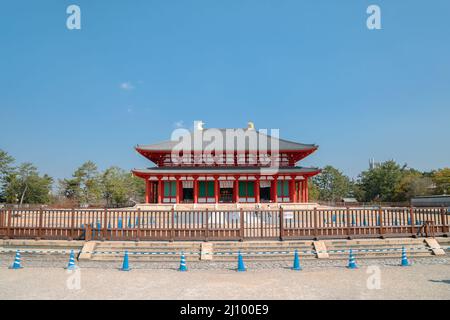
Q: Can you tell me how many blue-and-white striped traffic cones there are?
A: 5